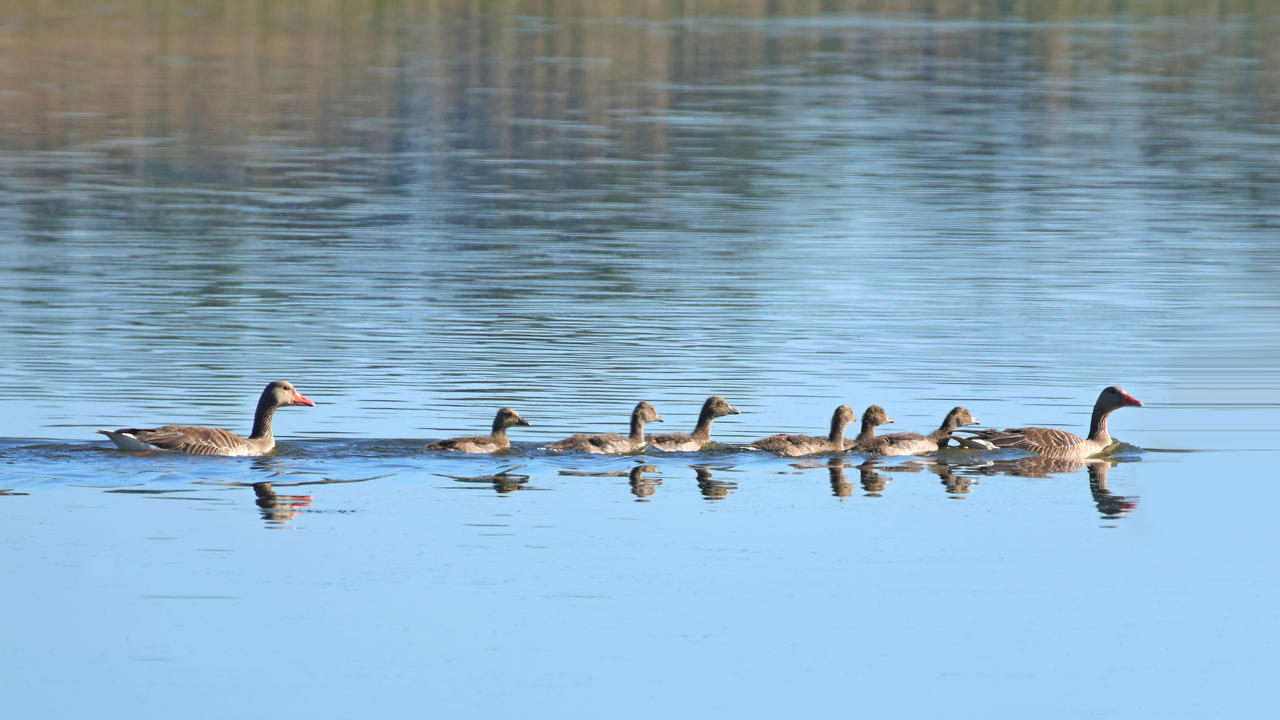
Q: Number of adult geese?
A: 2